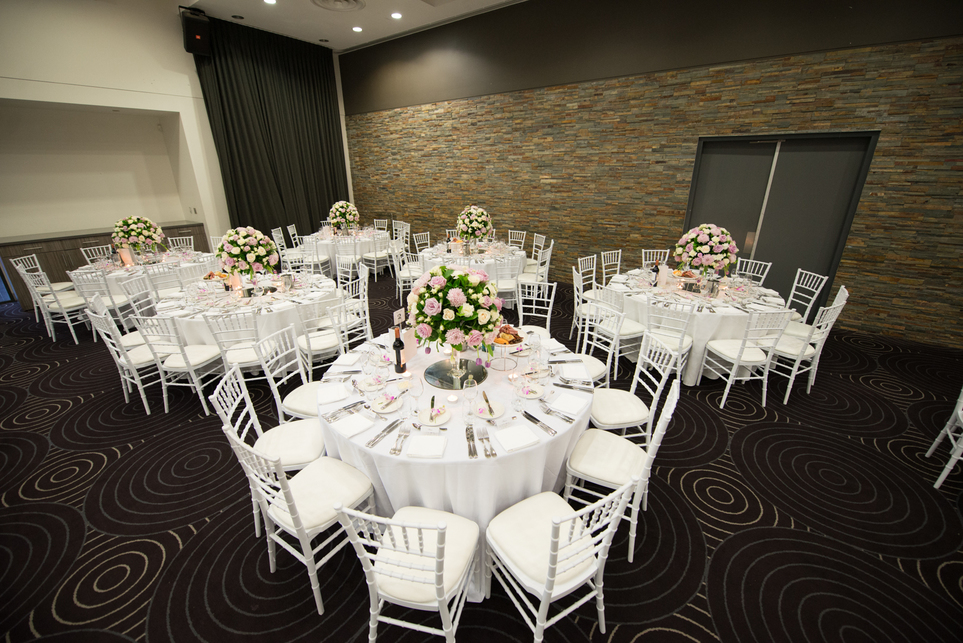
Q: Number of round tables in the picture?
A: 6